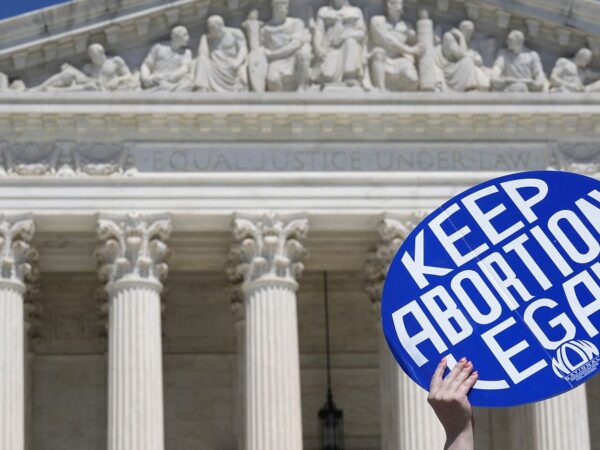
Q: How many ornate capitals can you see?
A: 4